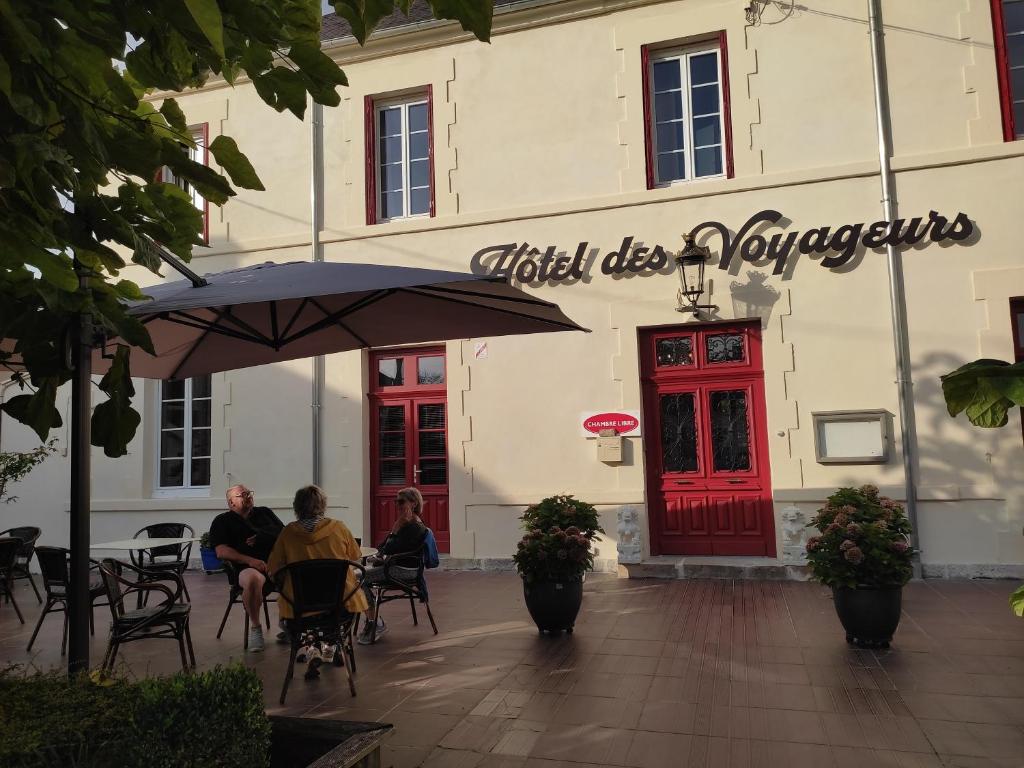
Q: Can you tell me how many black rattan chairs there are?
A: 8